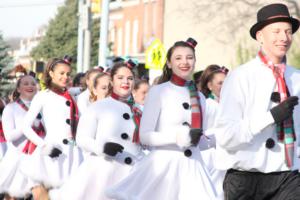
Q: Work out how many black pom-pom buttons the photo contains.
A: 11